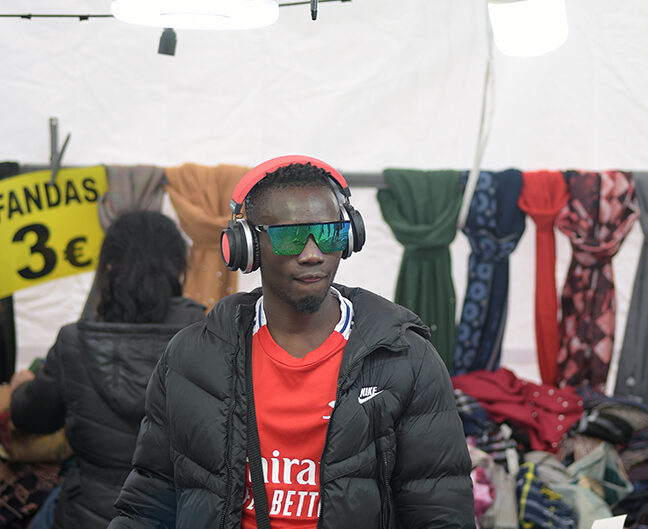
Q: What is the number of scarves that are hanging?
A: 8